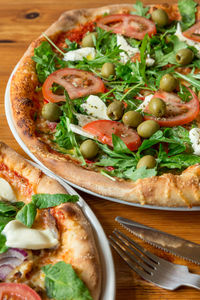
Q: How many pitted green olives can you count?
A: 12